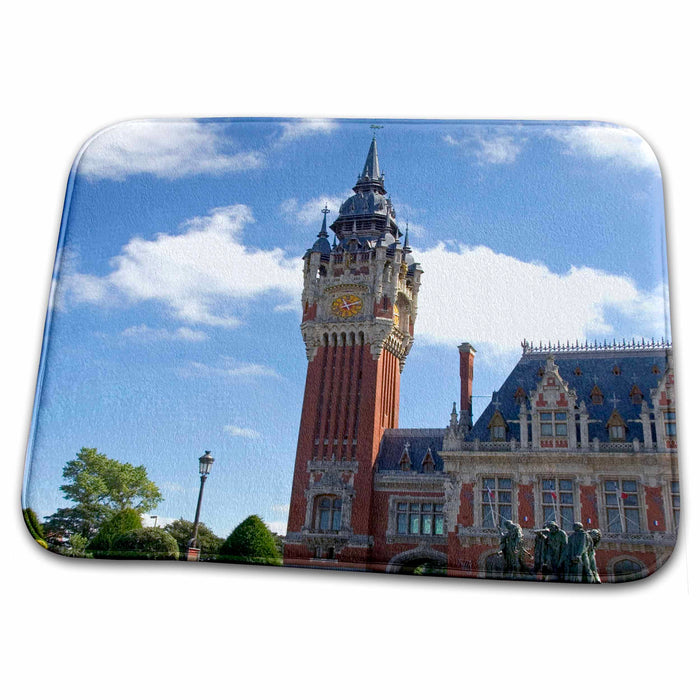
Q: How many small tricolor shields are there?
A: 3